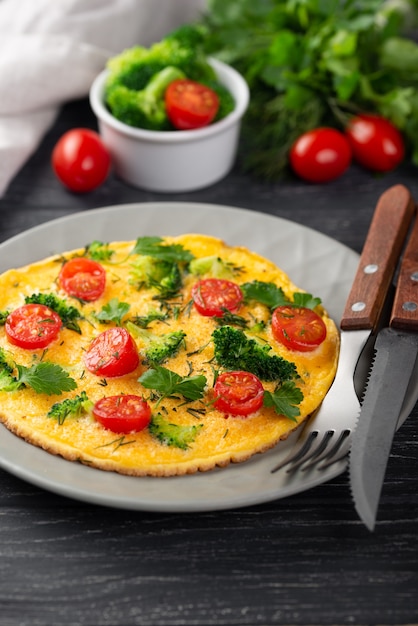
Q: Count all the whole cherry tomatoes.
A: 3